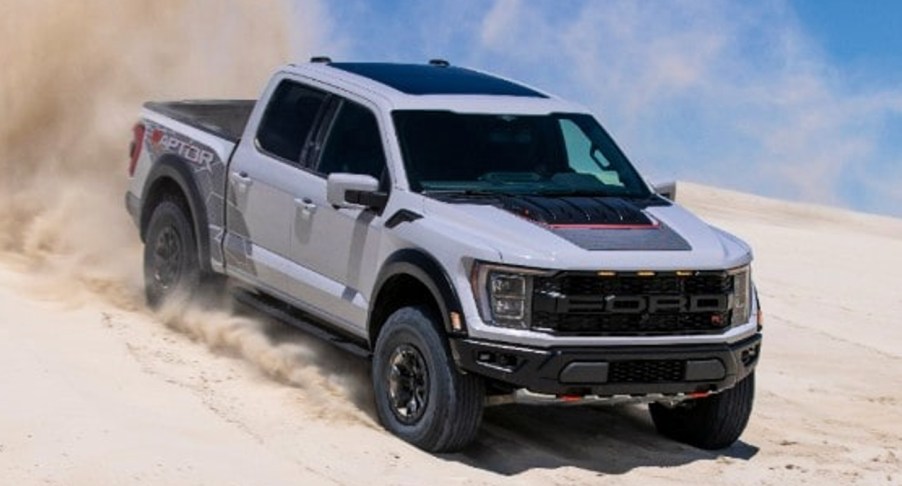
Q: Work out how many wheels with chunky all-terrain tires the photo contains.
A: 3